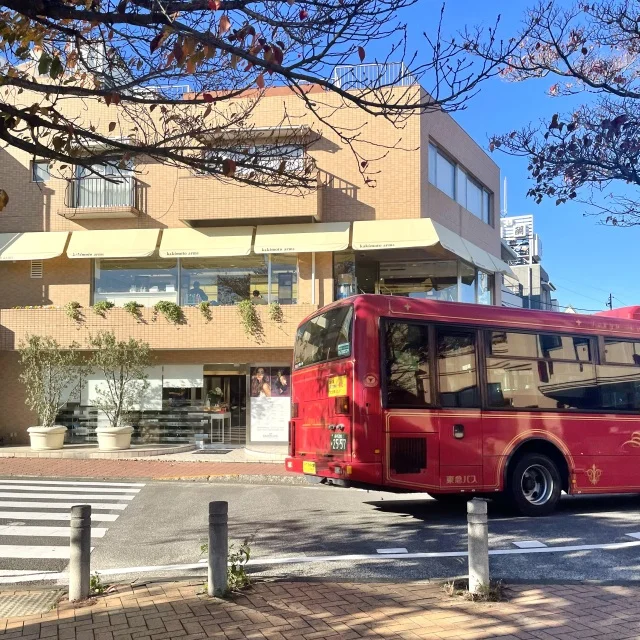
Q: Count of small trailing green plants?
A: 7